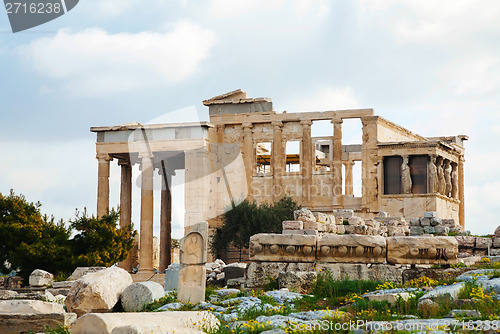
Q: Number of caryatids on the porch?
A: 5